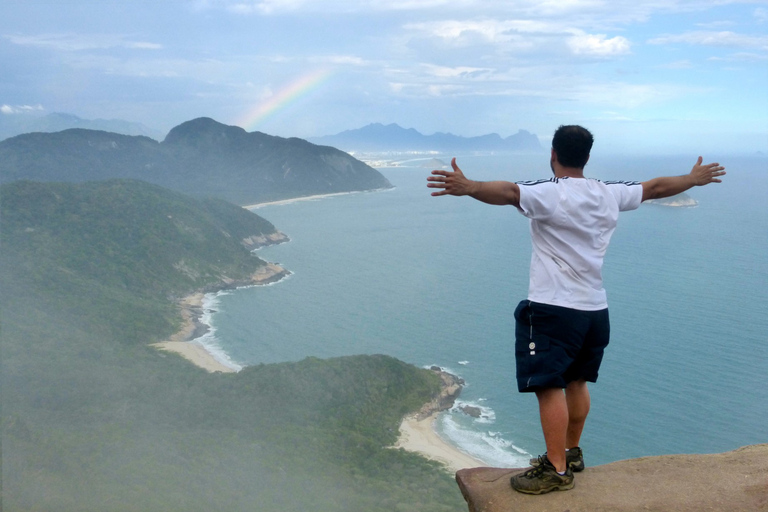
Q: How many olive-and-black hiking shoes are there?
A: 2